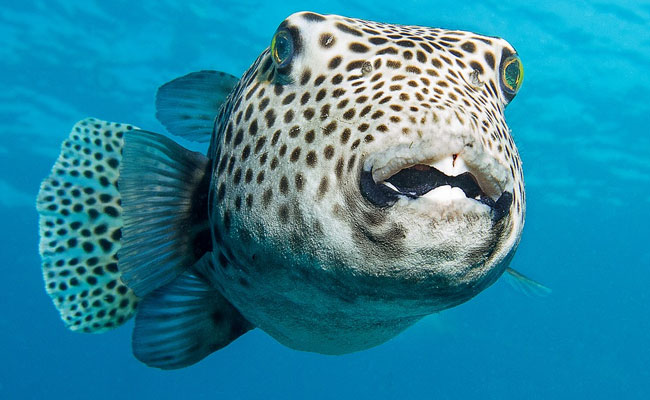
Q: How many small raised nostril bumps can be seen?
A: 2